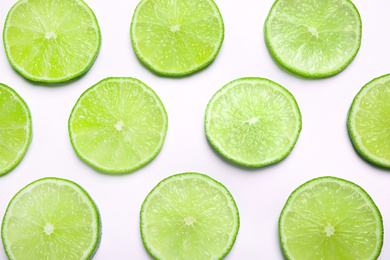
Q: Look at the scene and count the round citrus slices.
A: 10